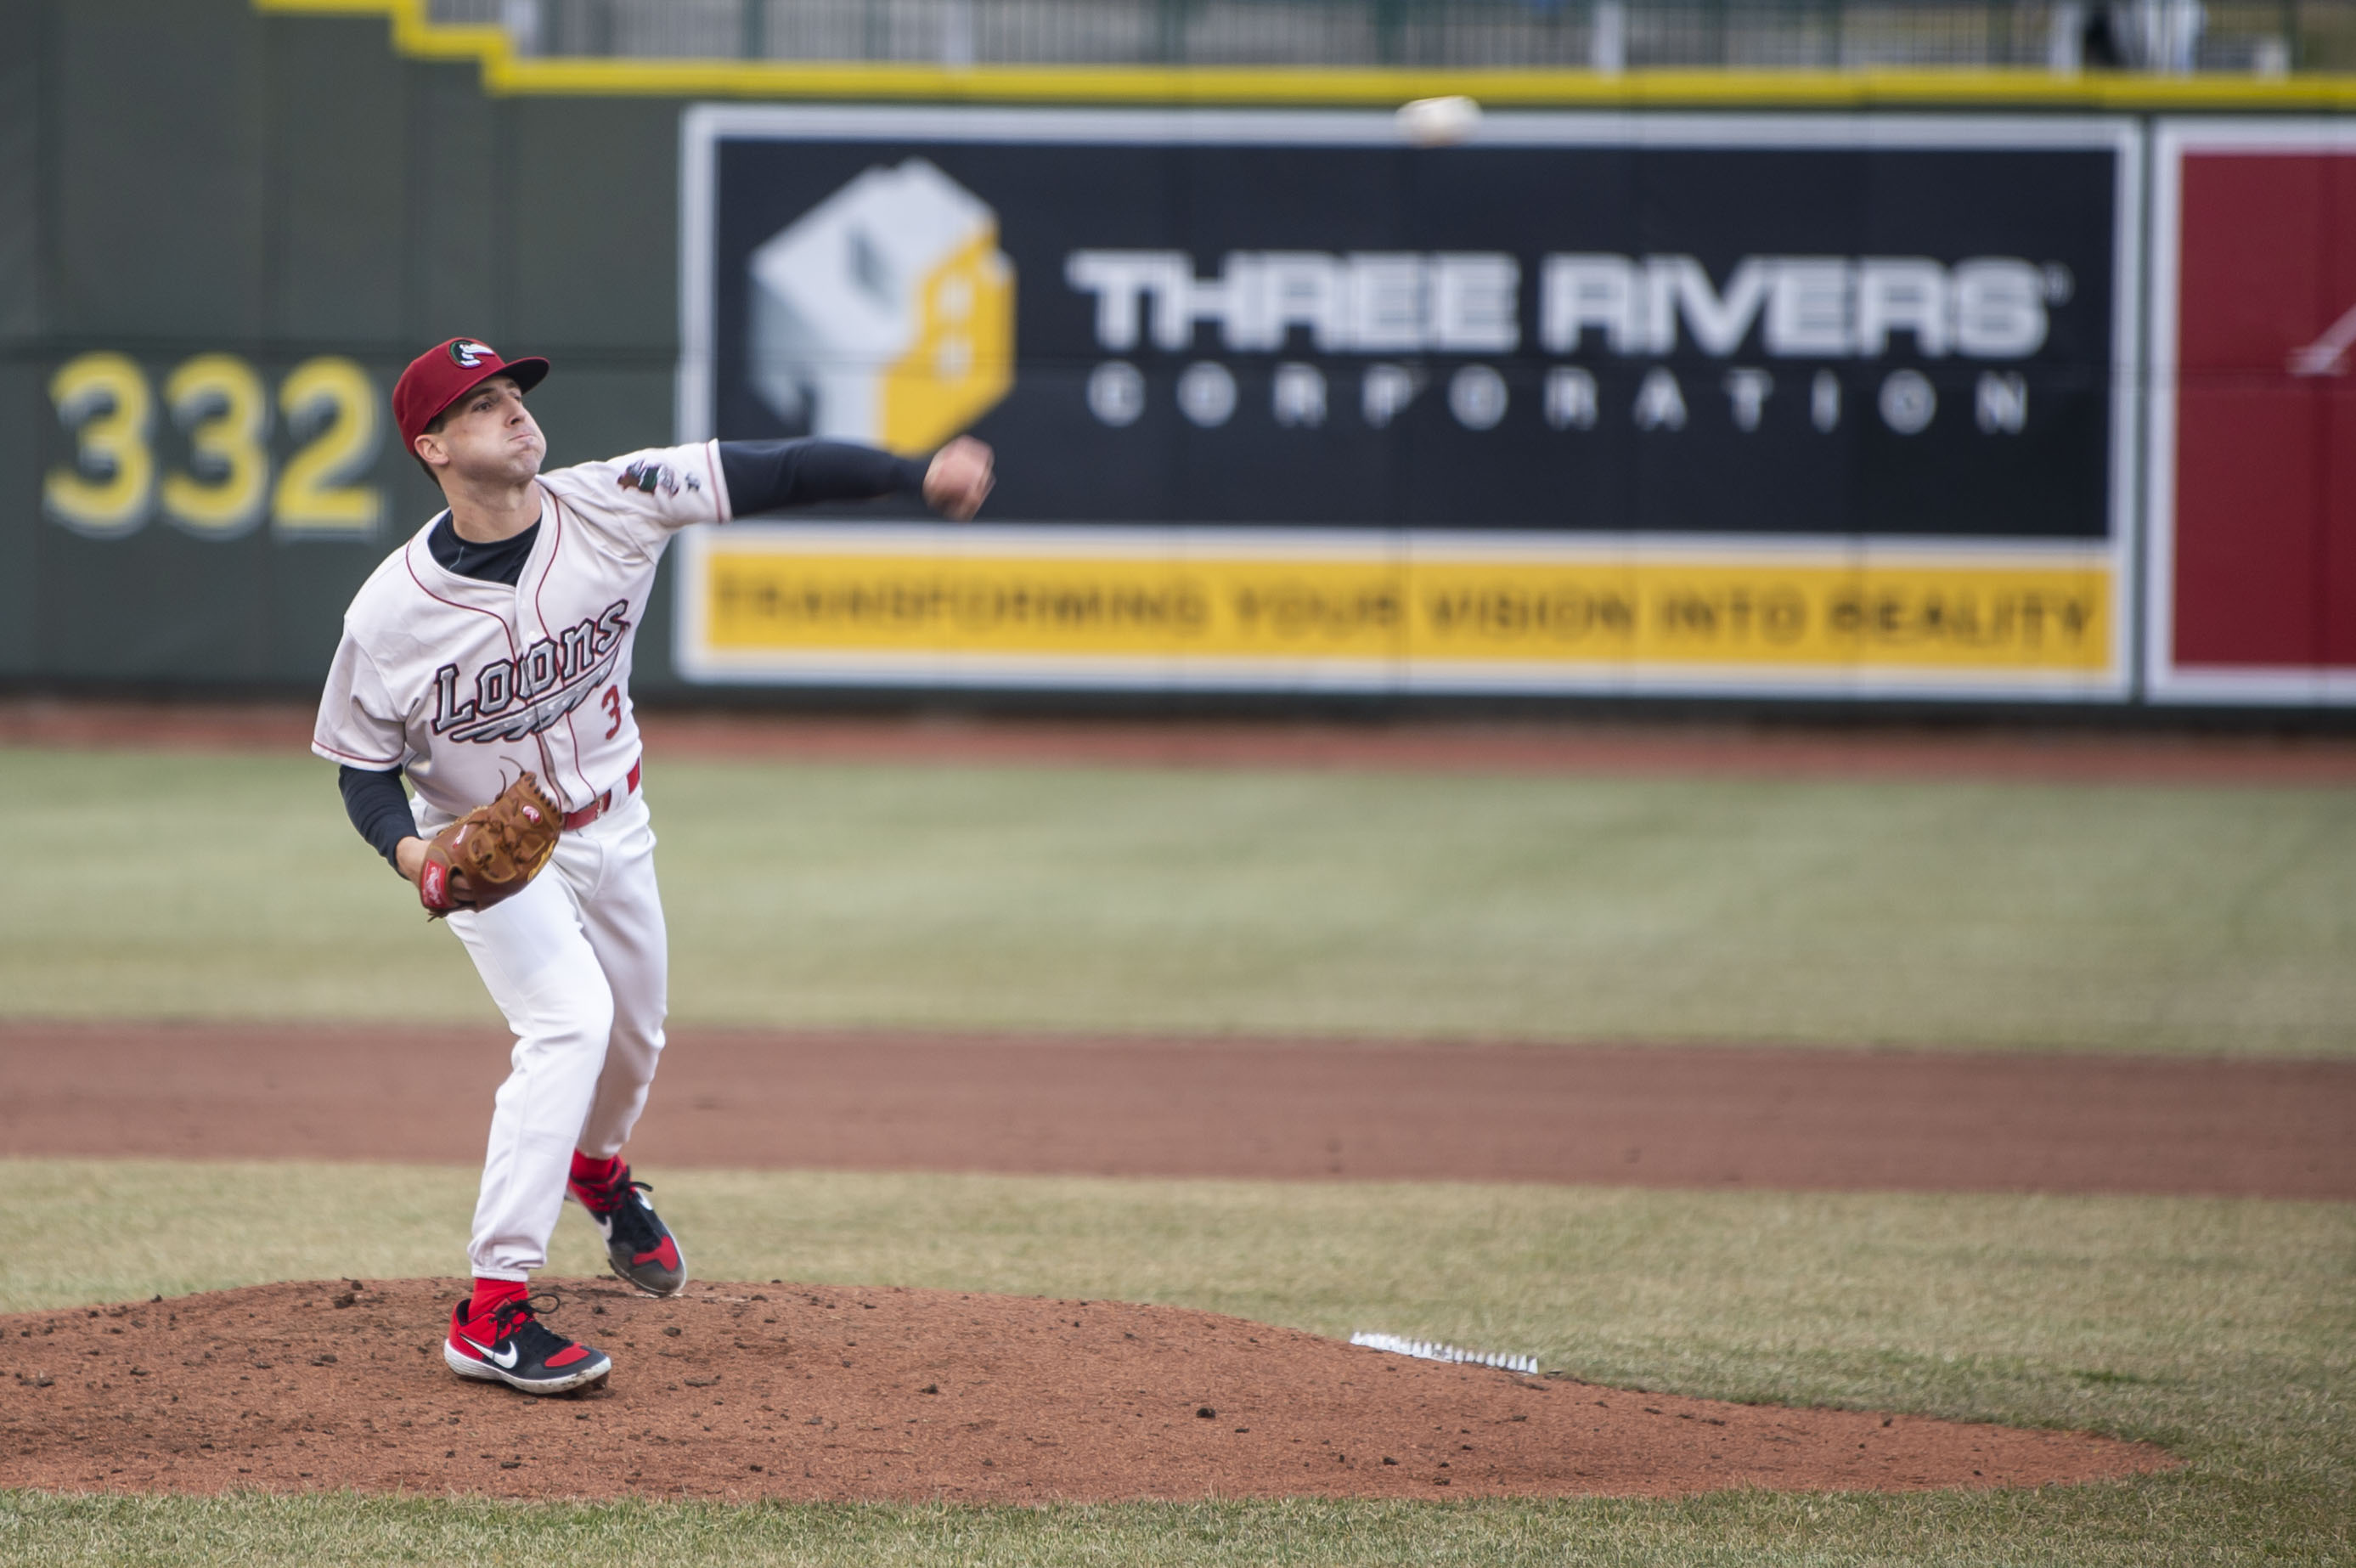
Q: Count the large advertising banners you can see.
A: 2